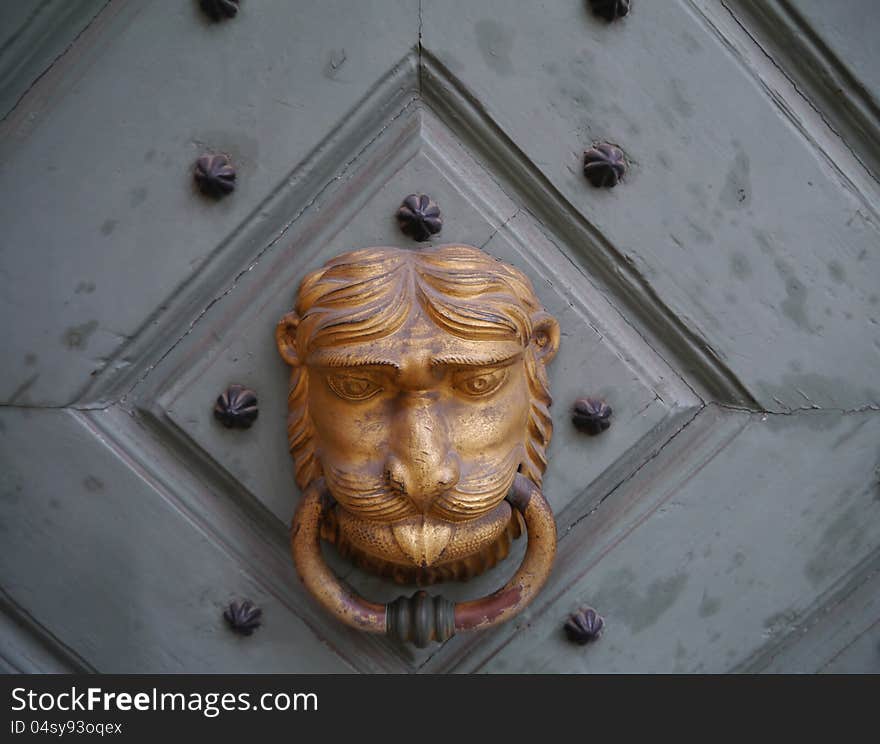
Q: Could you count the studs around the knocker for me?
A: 9